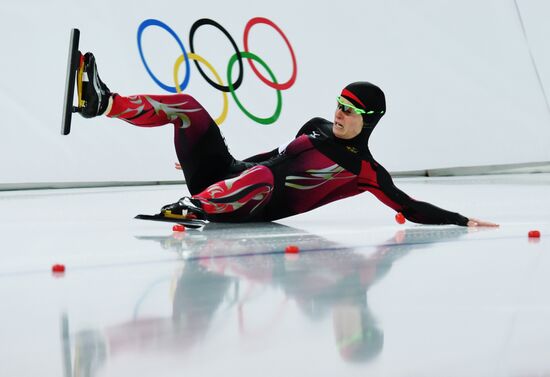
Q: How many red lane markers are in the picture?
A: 5